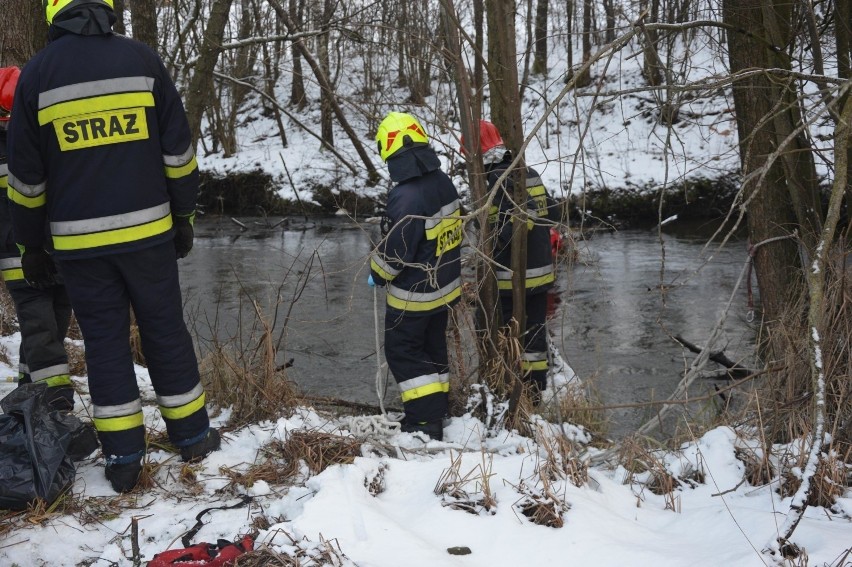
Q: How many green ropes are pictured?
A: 0